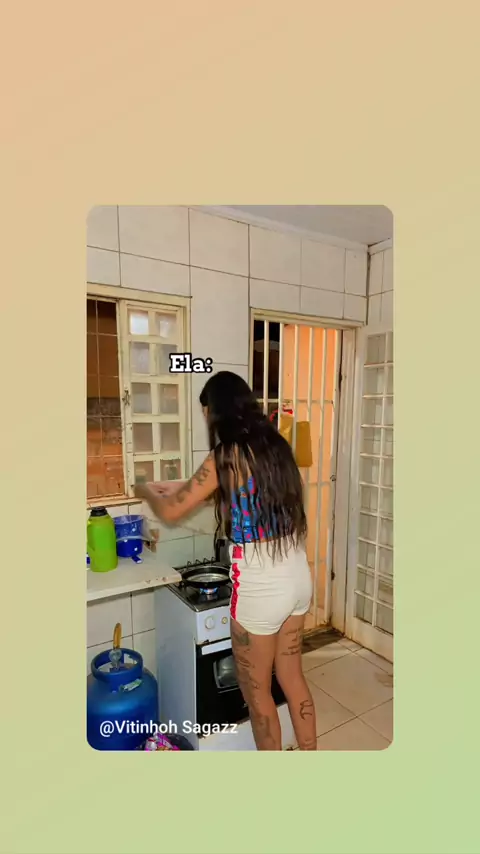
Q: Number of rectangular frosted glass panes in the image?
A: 10